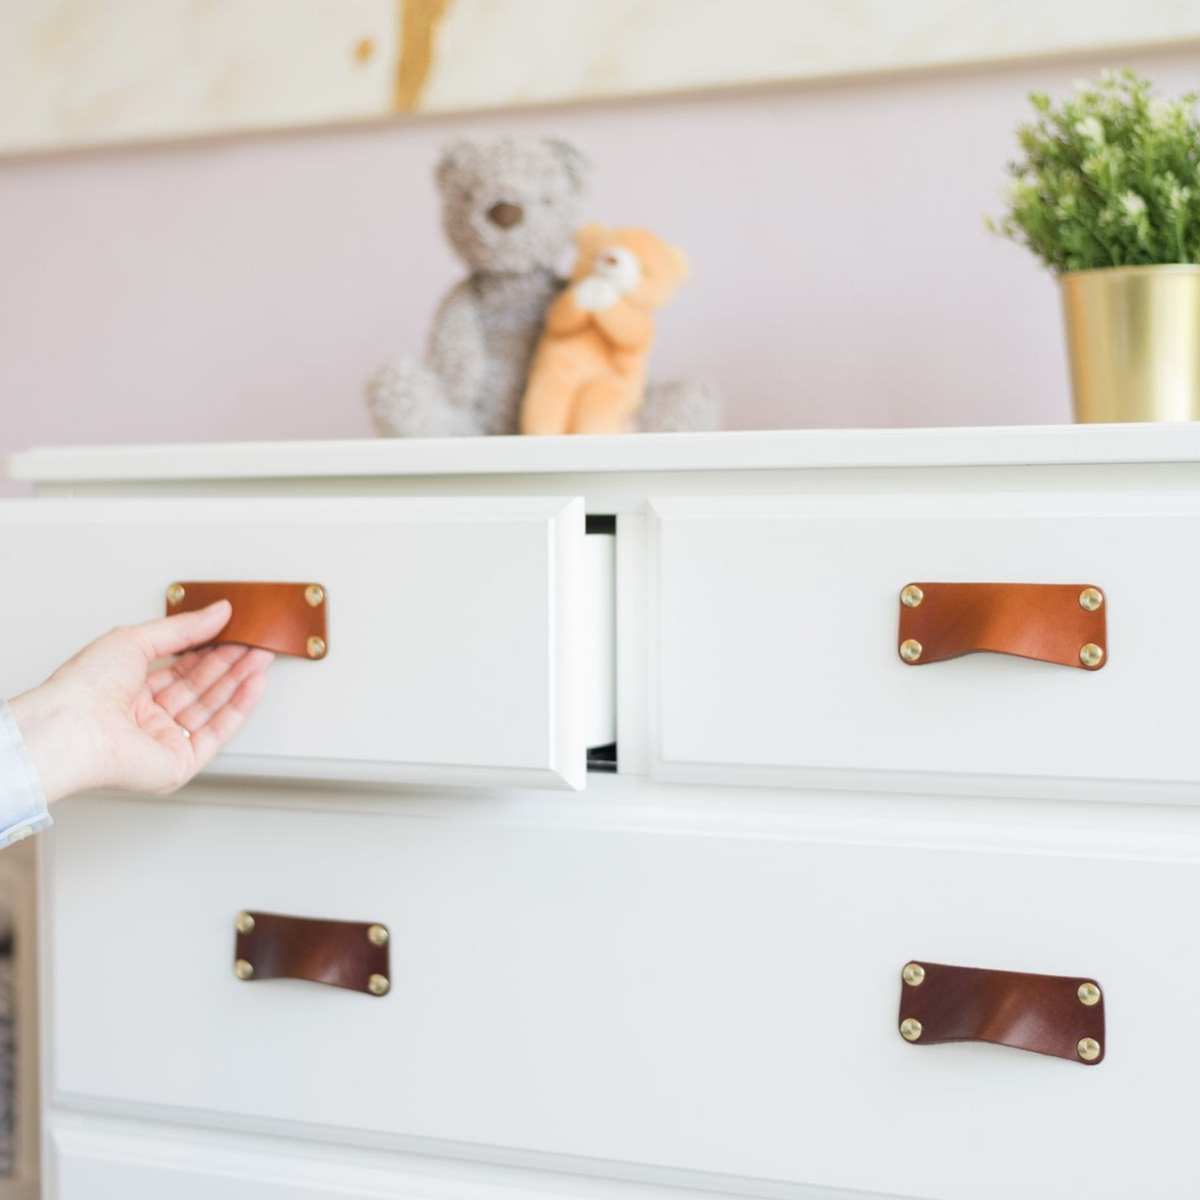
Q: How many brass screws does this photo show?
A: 15